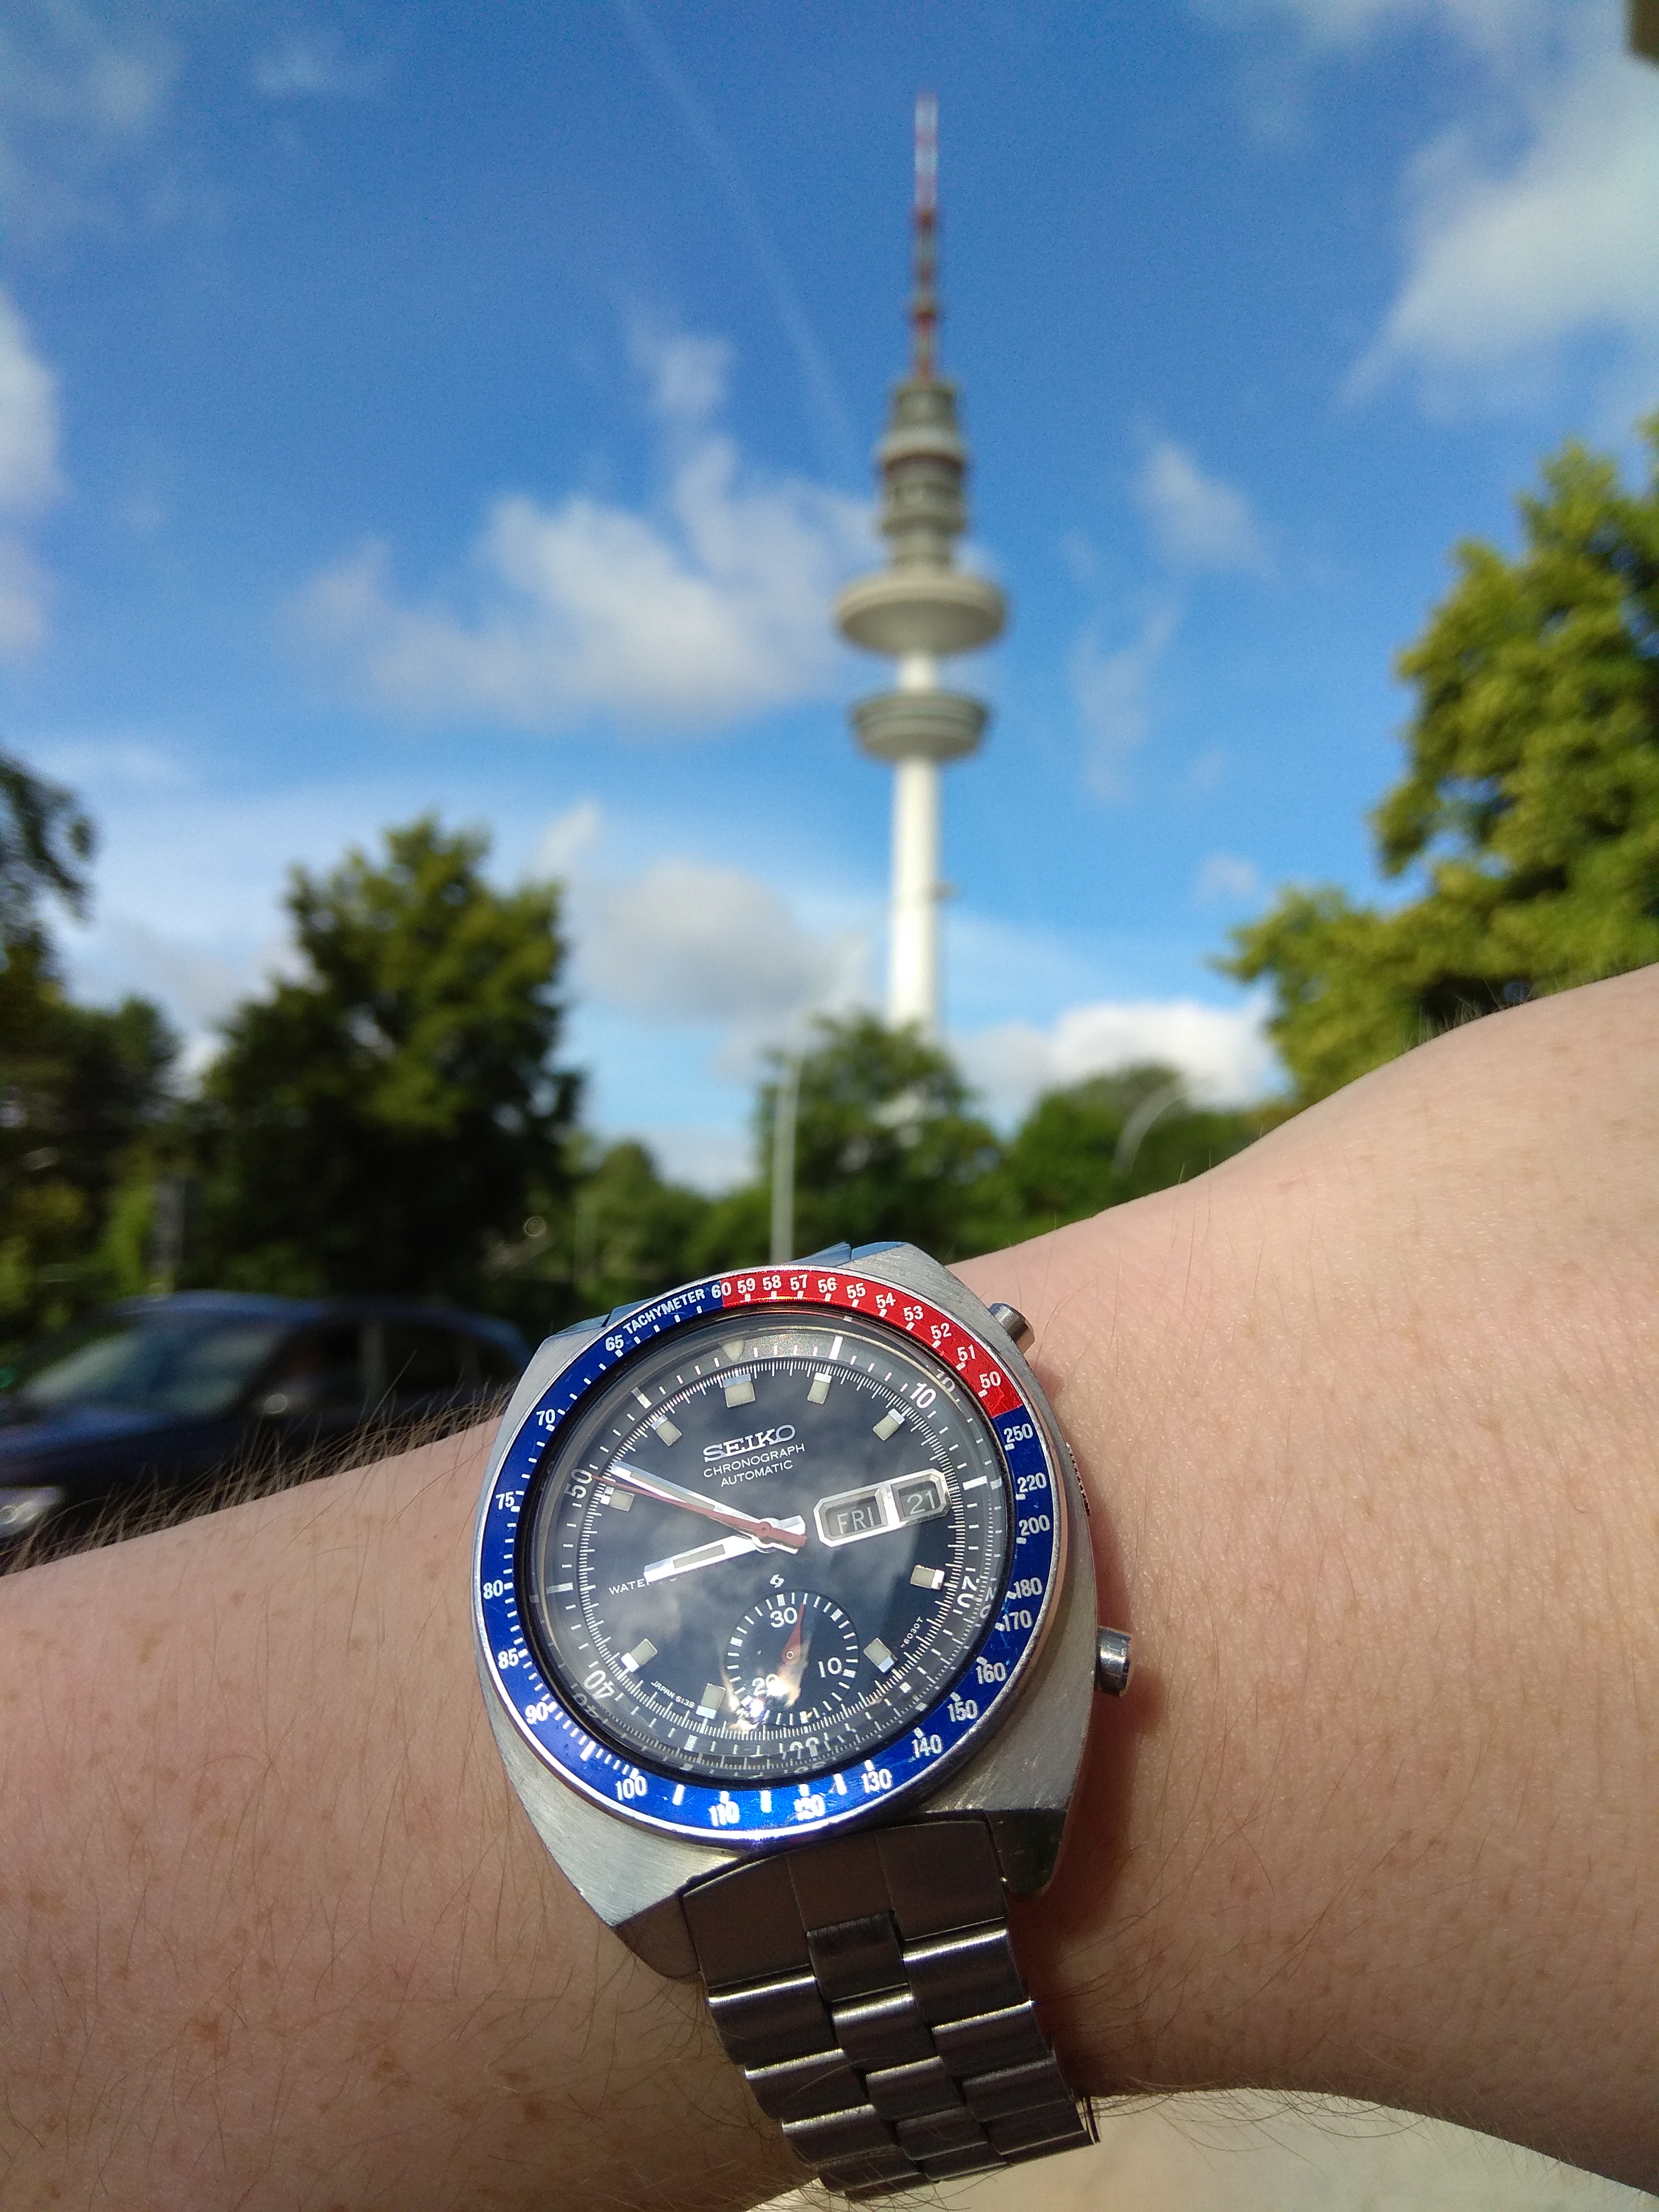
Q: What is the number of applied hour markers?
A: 9